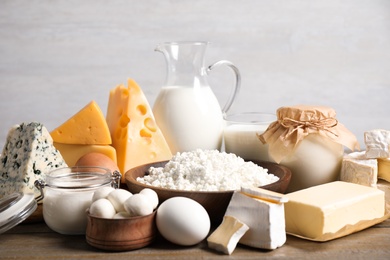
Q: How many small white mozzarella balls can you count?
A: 6